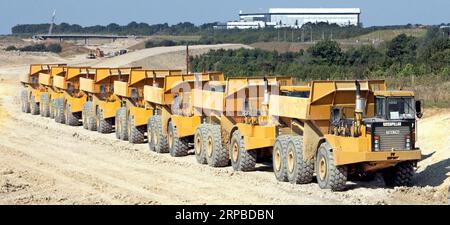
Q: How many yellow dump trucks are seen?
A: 8